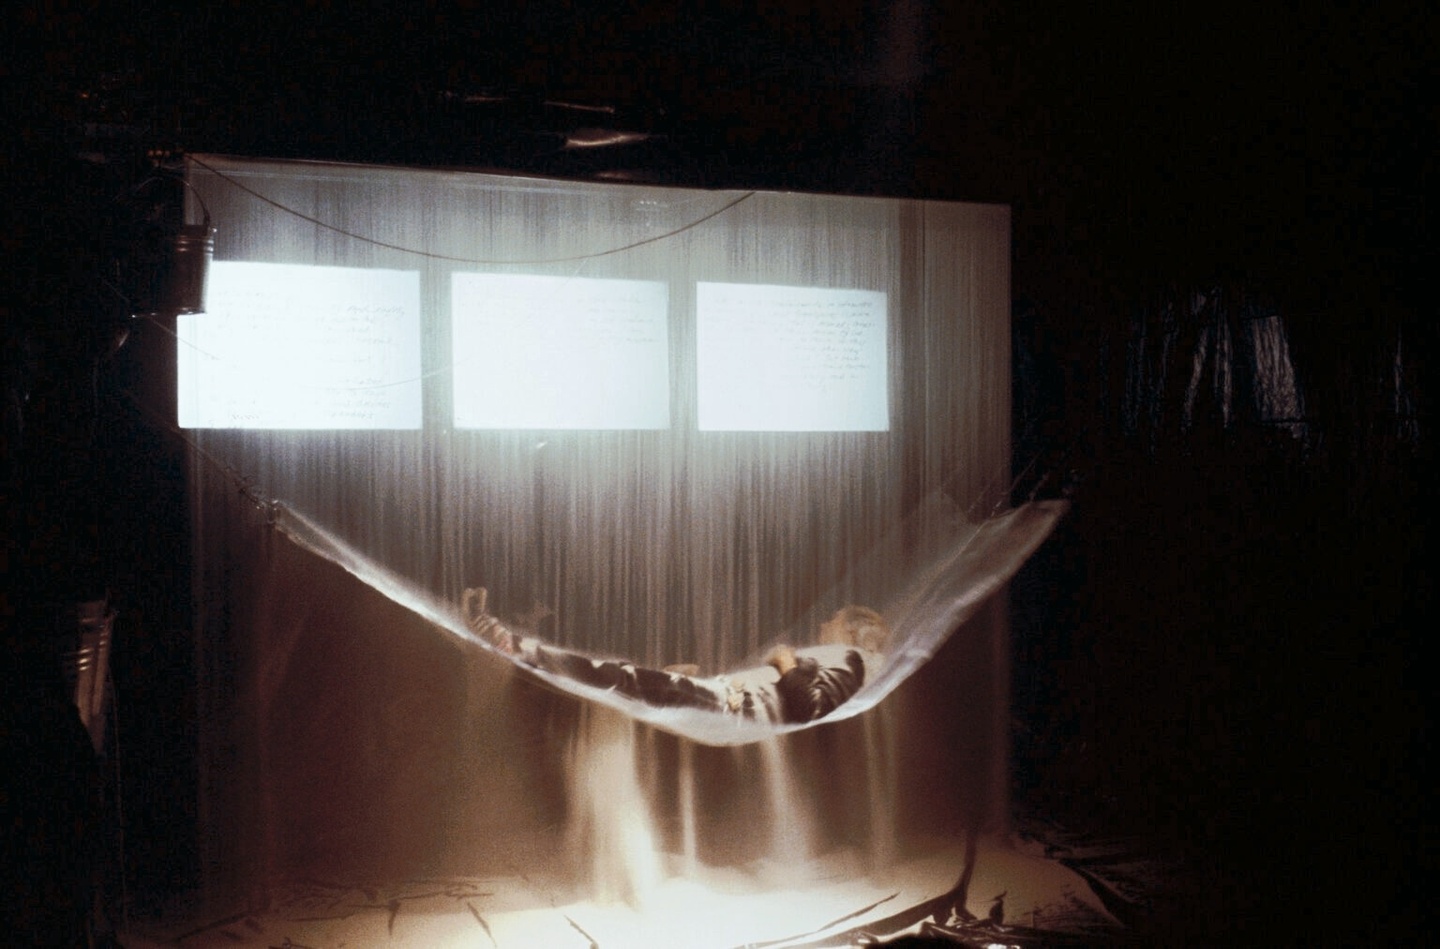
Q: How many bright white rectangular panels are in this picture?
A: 3